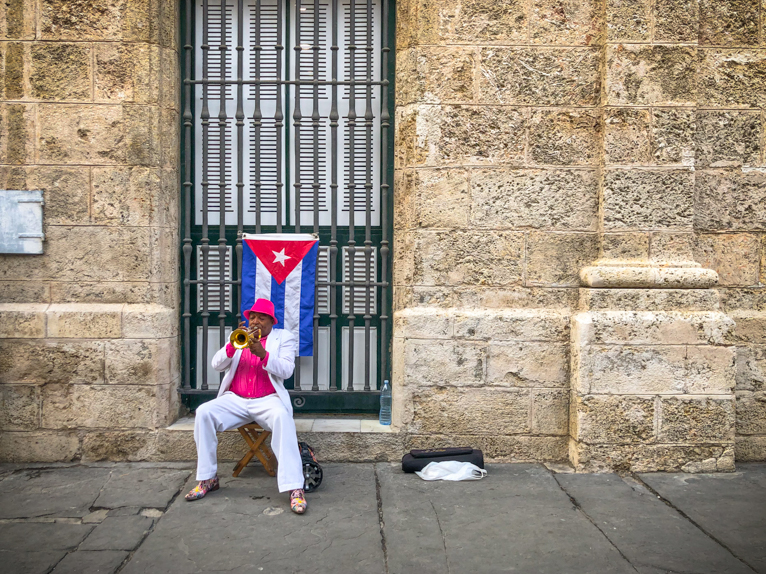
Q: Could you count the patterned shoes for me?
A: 2